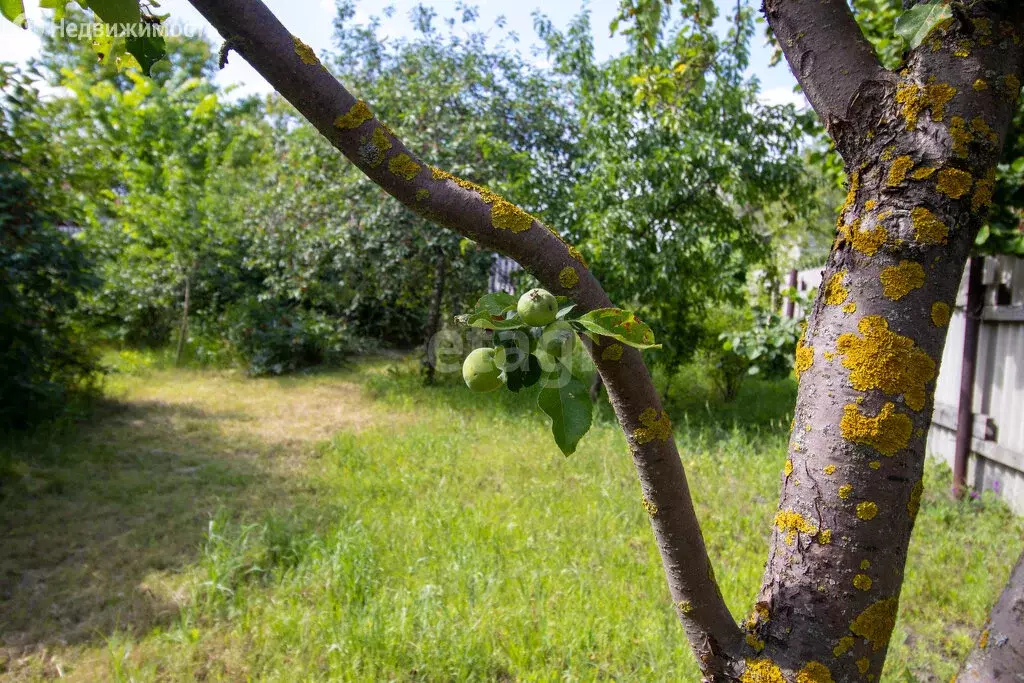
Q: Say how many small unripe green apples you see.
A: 3